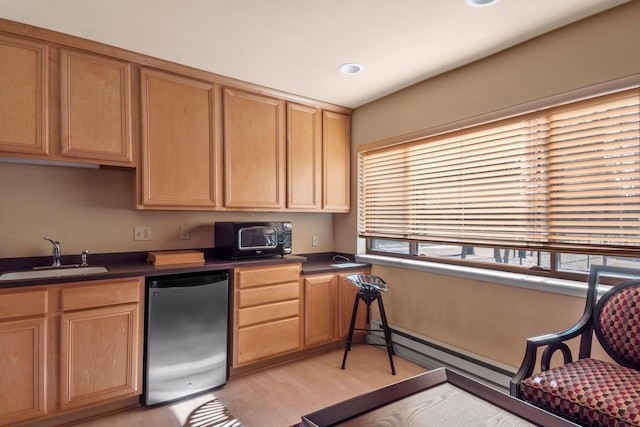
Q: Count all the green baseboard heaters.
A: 0